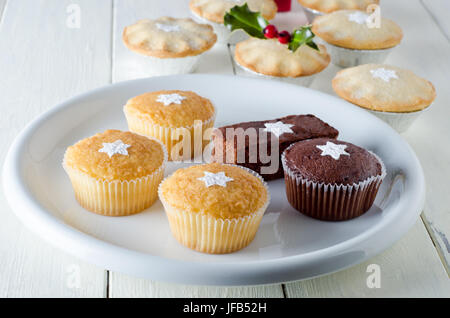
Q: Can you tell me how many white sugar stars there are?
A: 8